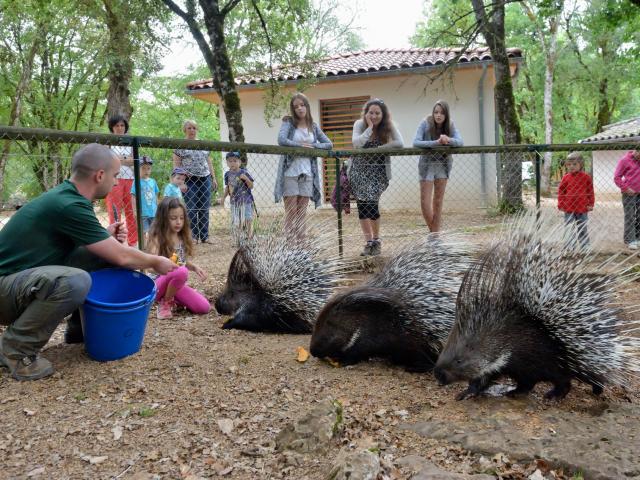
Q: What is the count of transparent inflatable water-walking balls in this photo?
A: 0